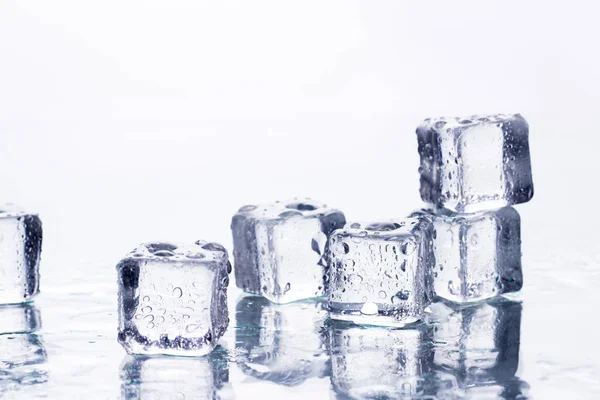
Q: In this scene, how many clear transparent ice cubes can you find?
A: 6